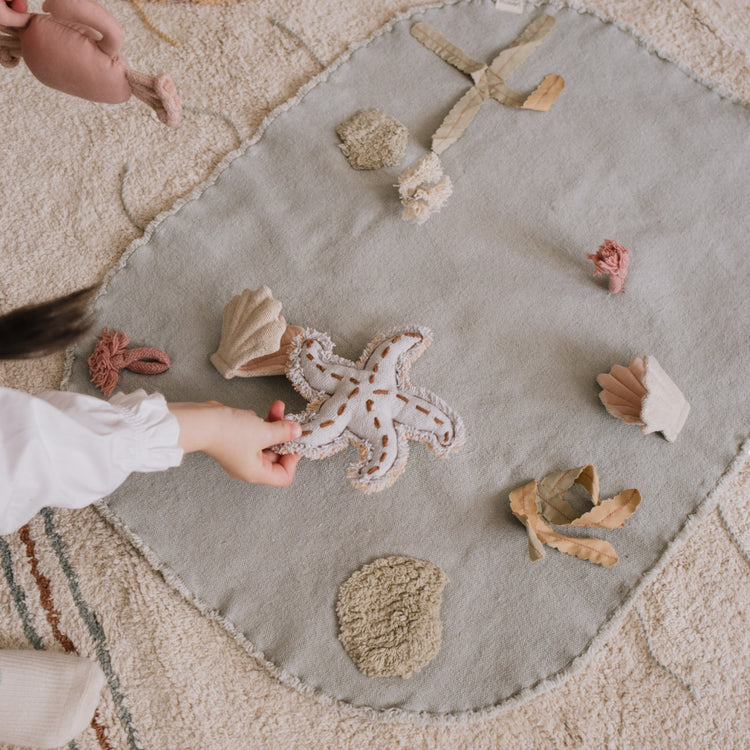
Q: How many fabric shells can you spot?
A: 2